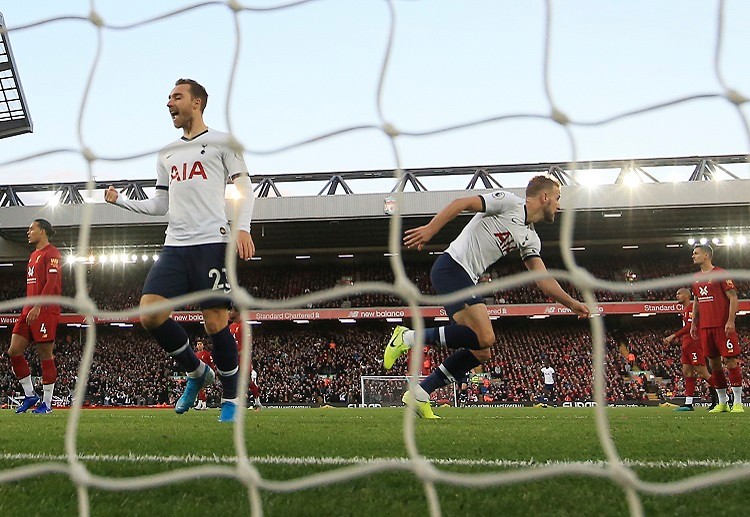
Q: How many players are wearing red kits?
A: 5